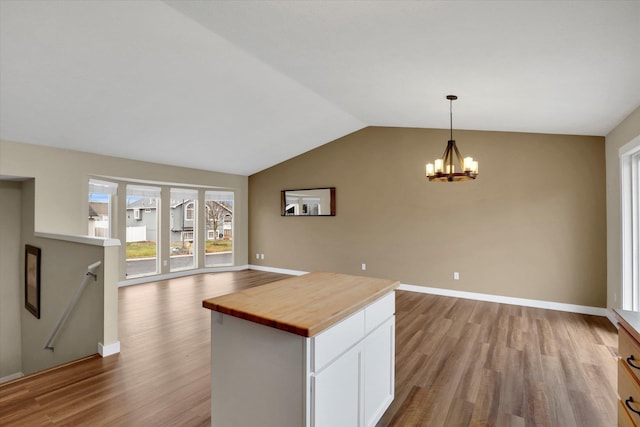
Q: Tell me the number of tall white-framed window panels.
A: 4